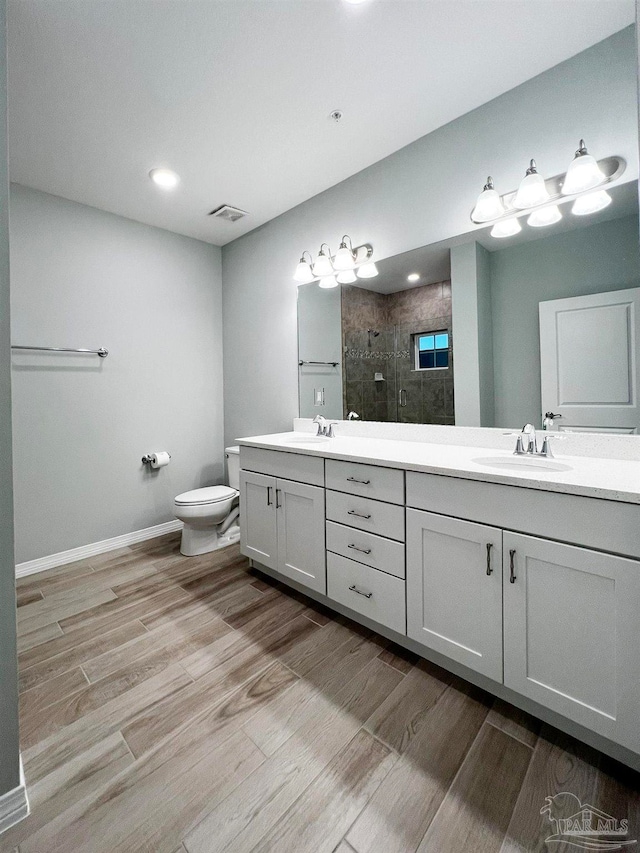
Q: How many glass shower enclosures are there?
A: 1